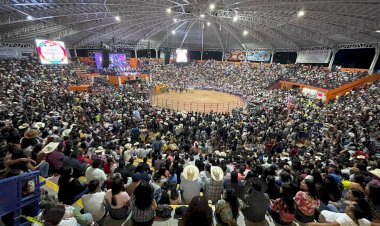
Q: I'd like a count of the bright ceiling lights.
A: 11